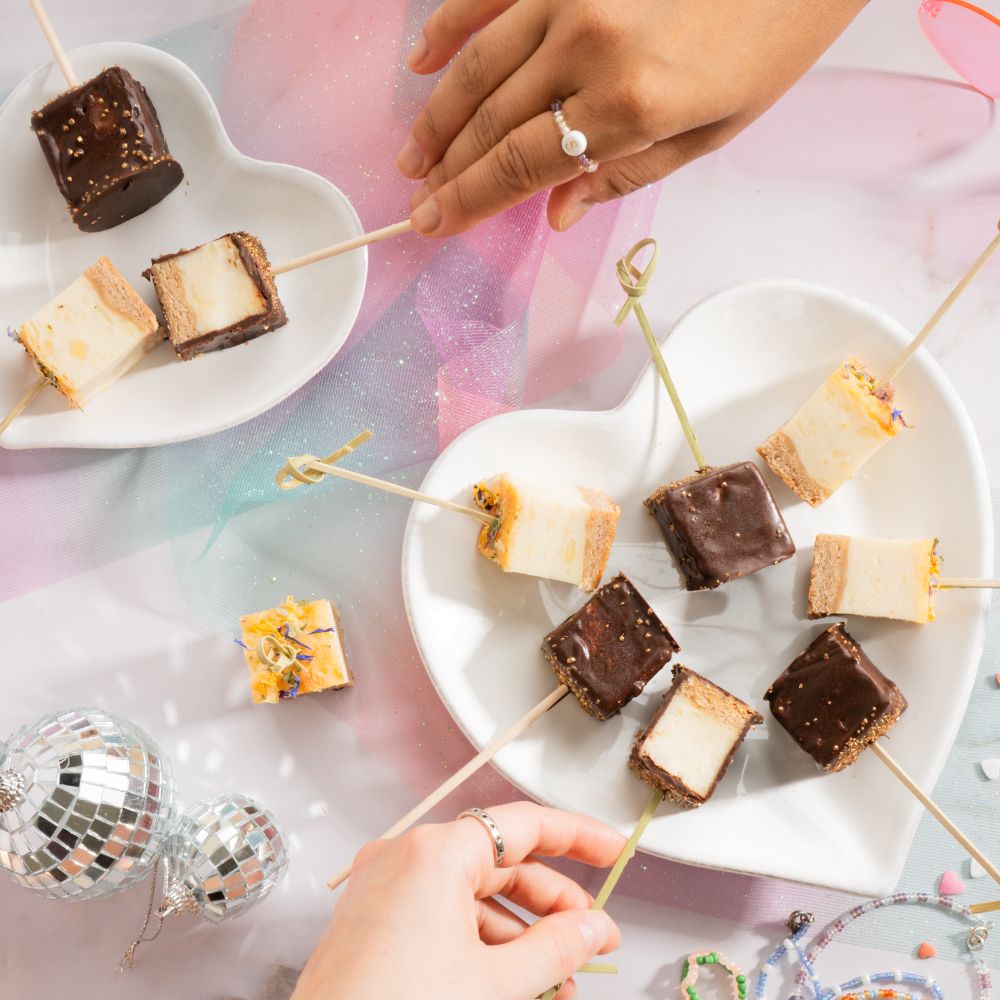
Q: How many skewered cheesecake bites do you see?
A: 11